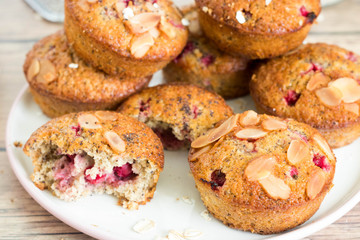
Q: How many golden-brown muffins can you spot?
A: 8